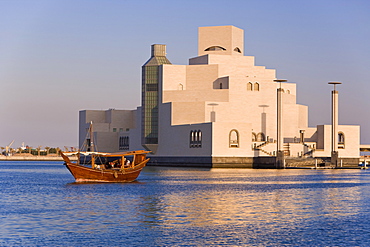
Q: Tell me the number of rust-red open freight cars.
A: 0